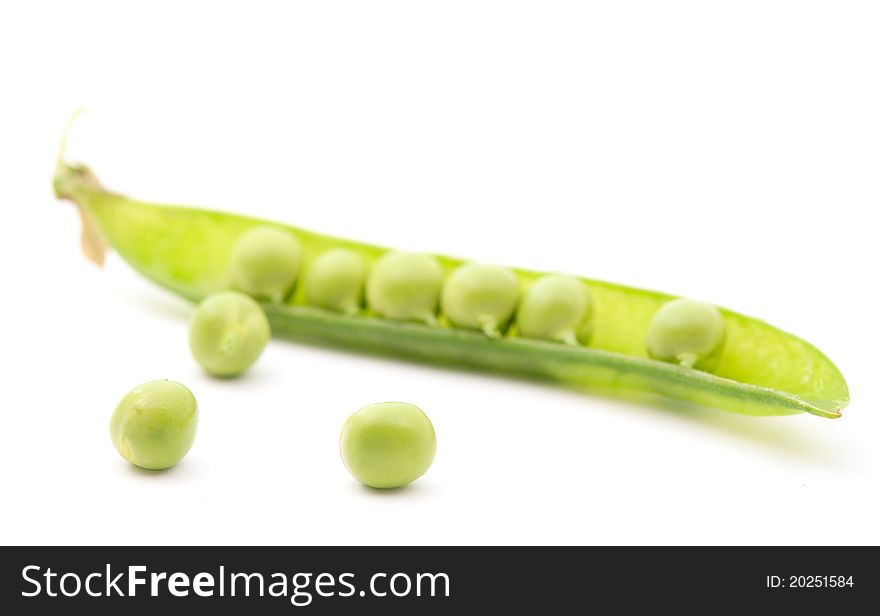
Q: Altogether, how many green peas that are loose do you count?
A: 3